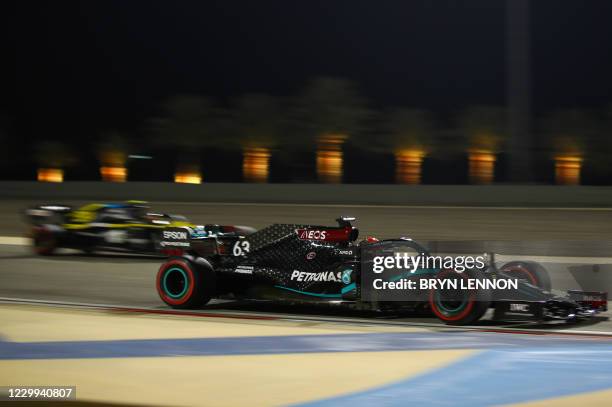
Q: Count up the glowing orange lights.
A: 8